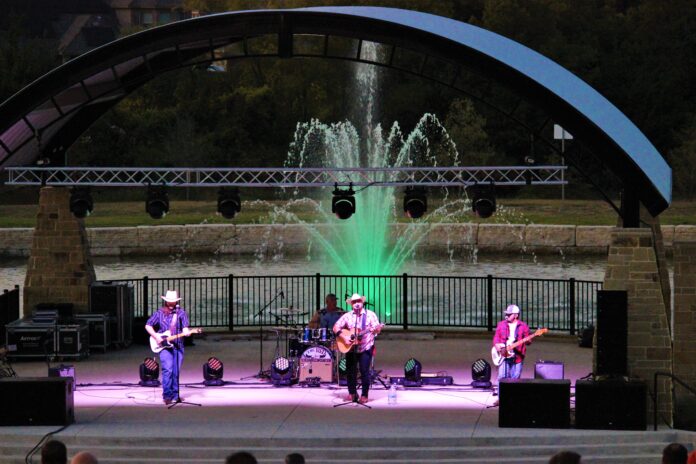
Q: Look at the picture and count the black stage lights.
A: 12